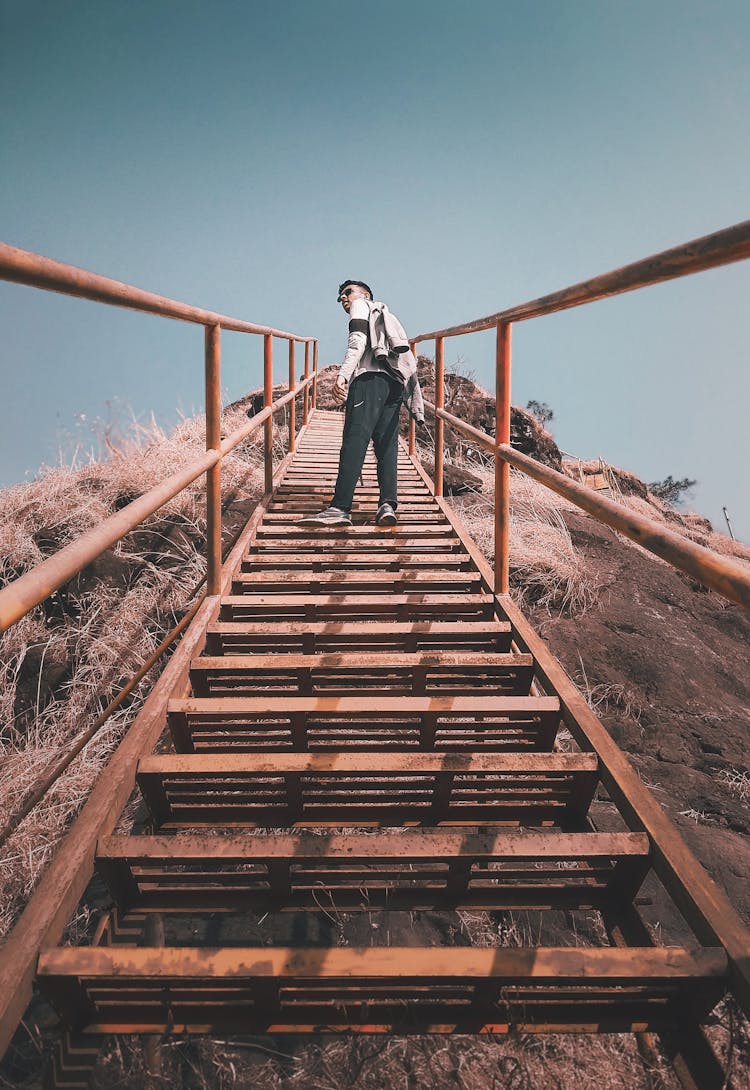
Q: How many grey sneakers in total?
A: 2